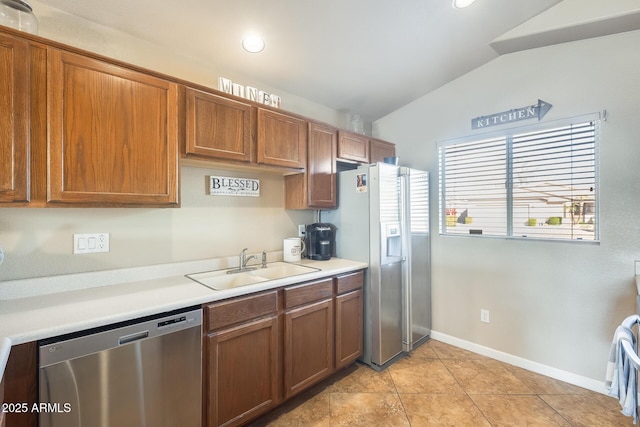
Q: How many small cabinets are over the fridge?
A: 2